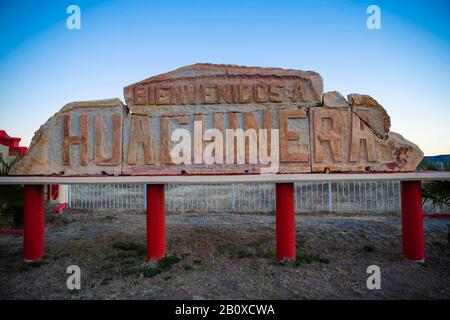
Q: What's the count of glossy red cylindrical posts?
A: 4